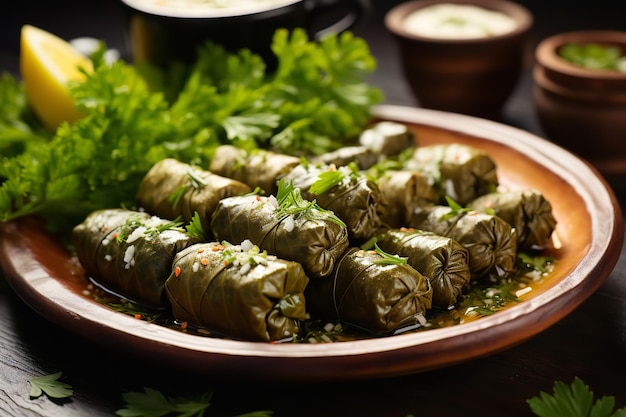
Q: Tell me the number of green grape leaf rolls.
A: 14